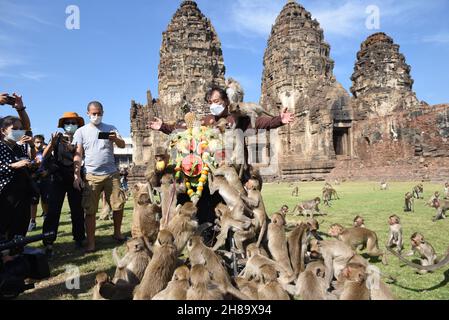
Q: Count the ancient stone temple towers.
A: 3